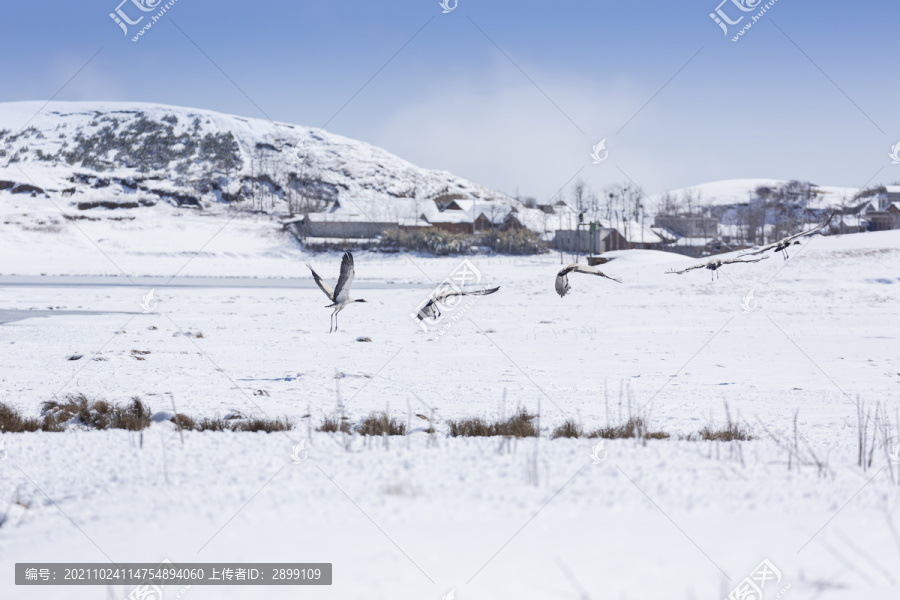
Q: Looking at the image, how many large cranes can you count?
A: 5